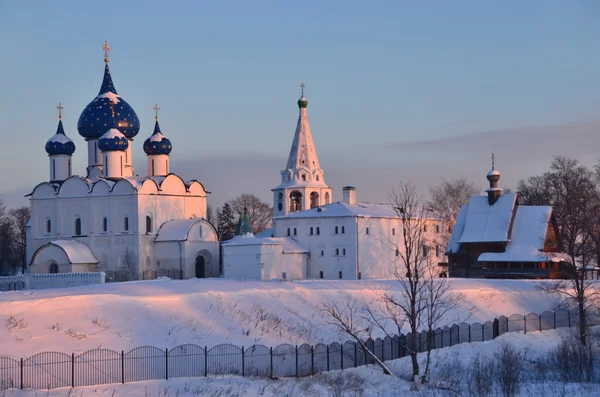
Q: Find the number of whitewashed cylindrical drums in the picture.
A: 4